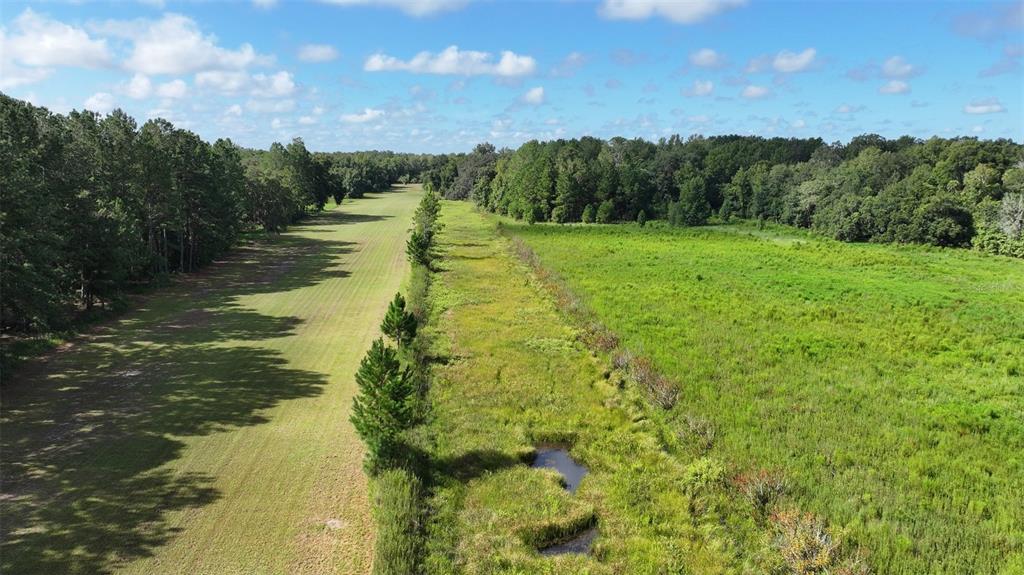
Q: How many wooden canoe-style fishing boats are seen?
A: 0